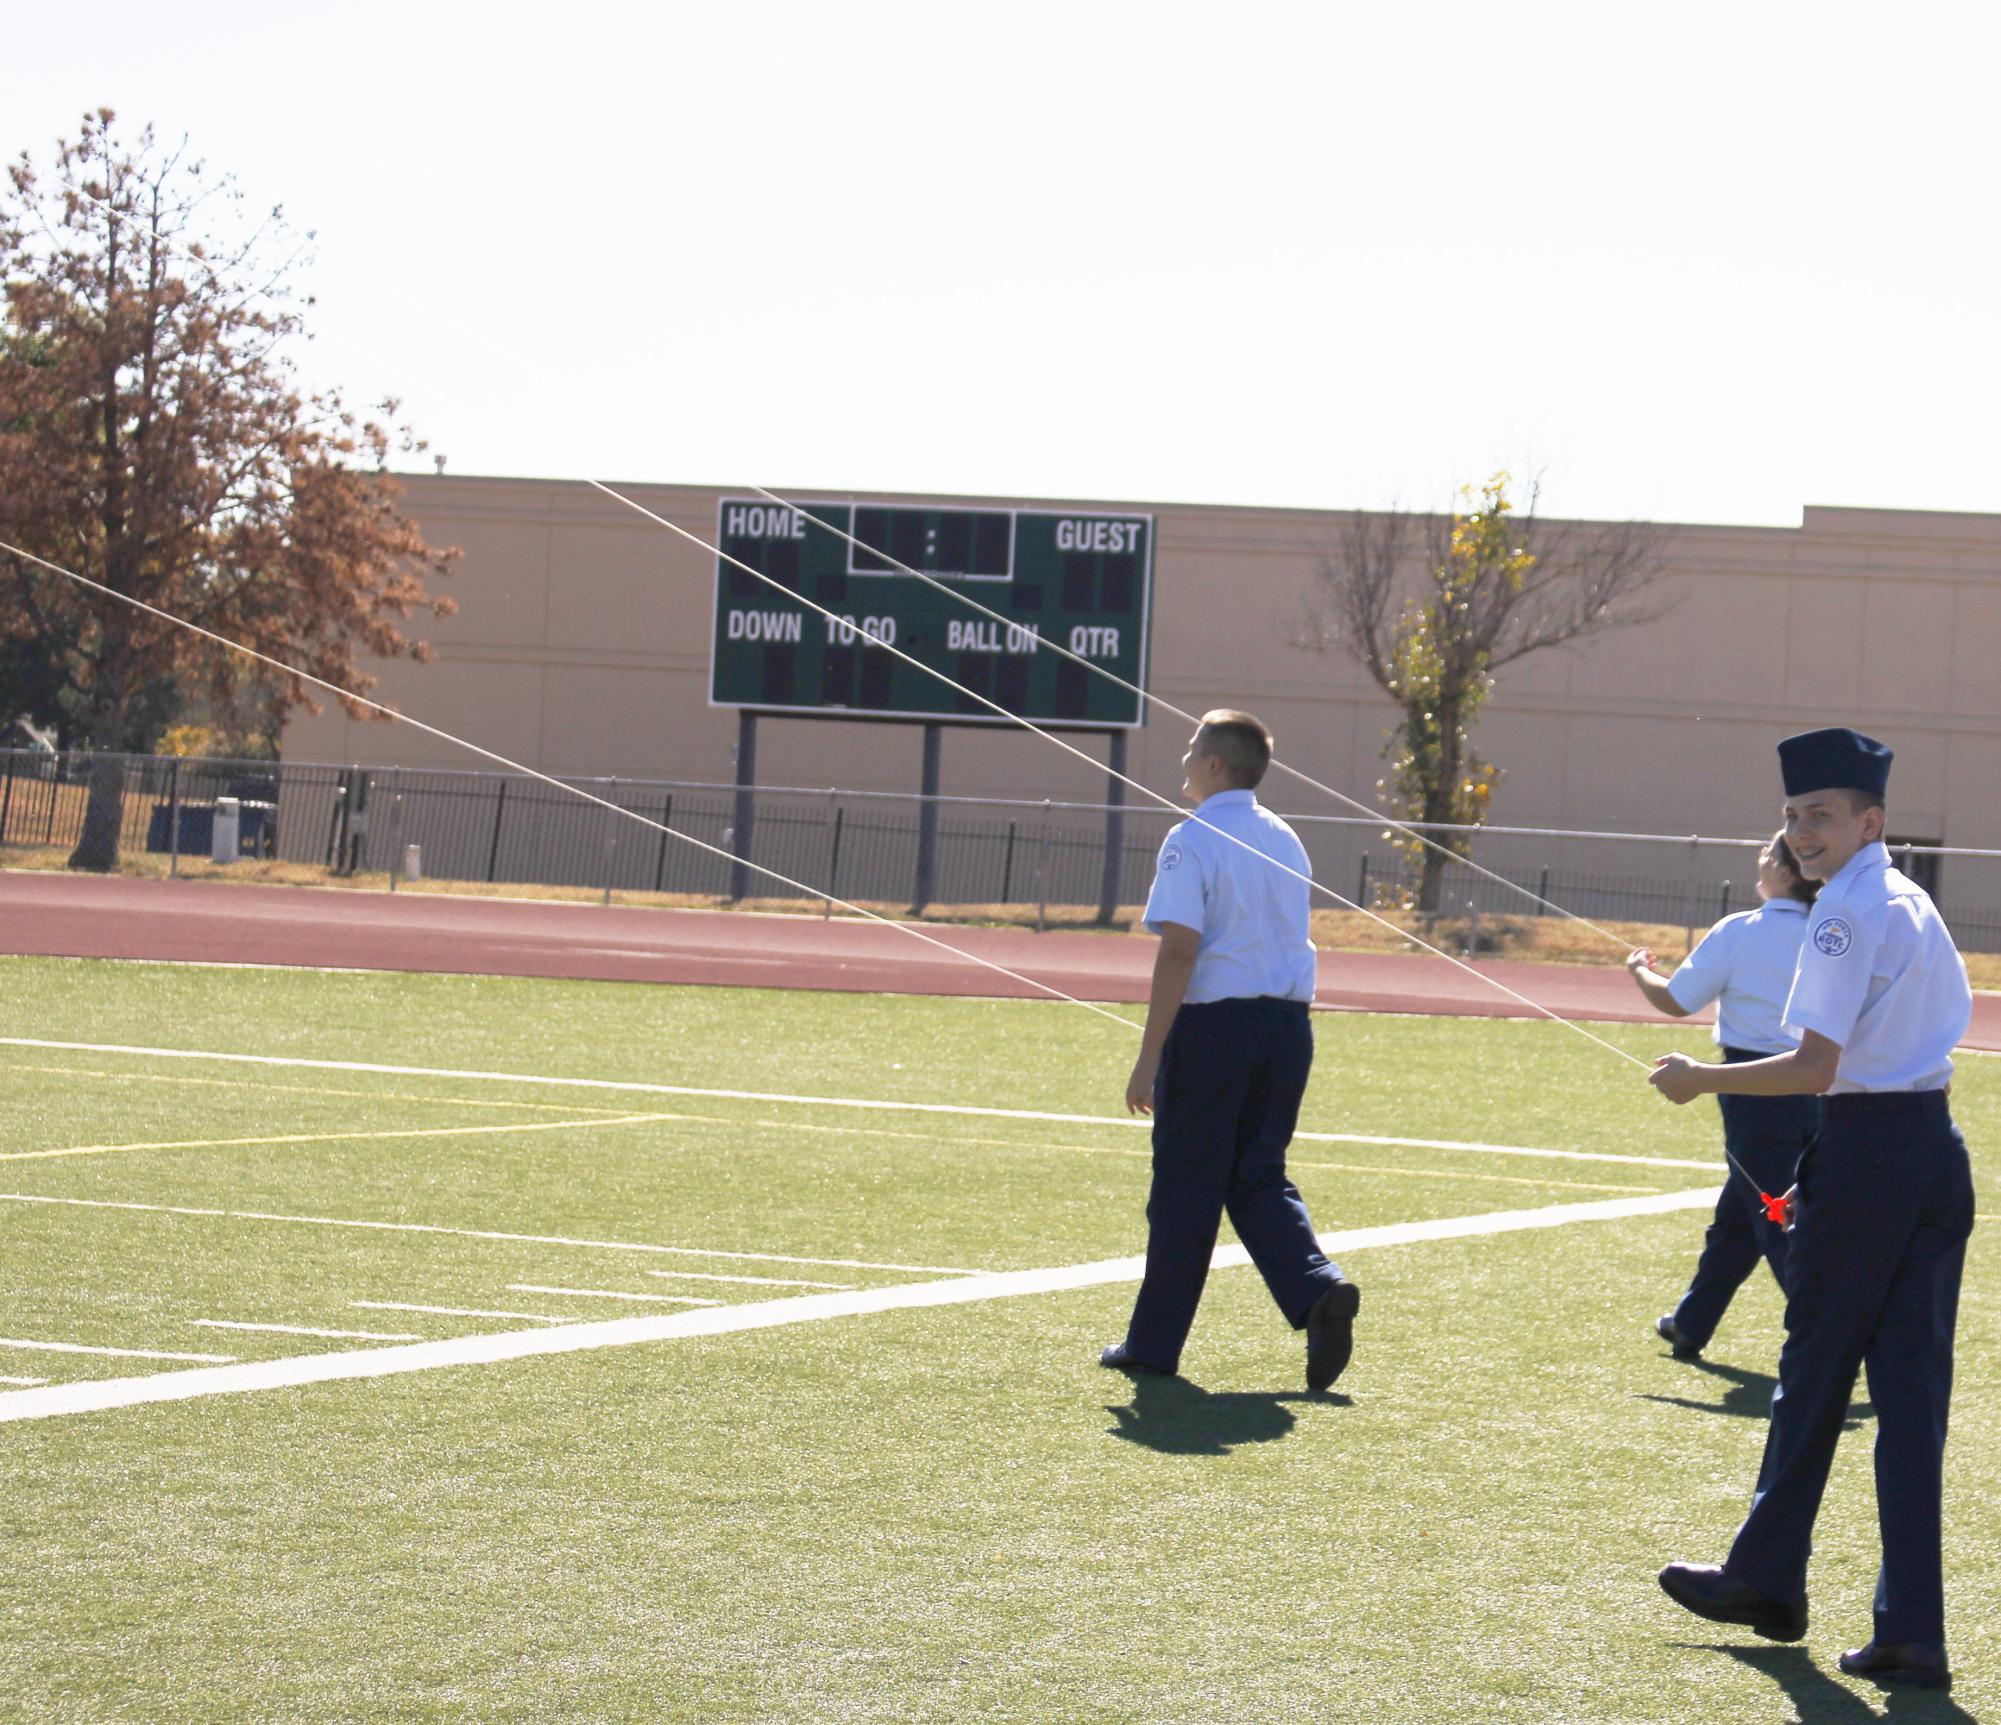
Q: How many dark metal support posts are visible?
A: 3